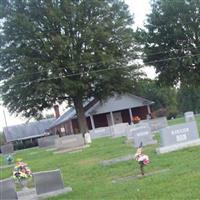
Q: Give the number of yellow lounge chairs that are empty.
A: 0